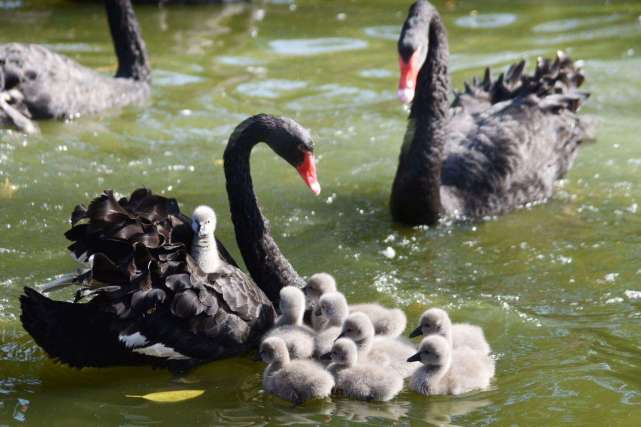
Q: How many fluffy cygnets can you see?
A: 9